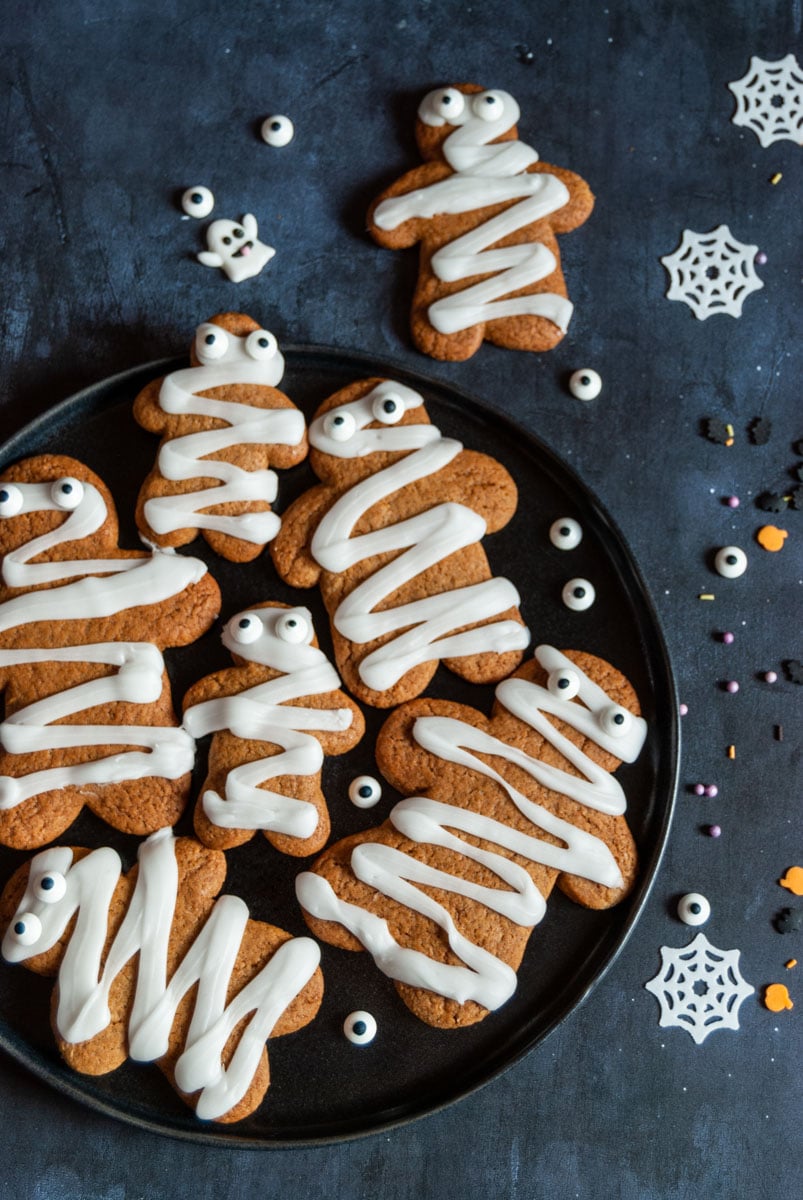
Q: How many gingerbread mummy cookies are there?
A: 7